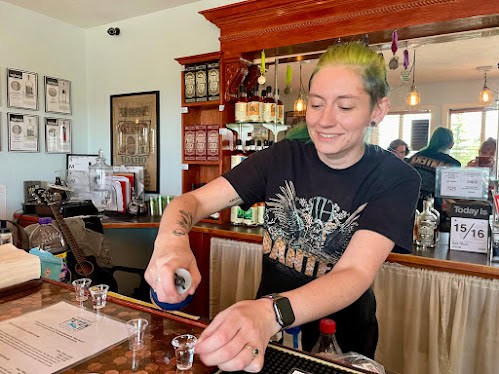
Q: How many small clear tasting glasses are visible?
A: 4